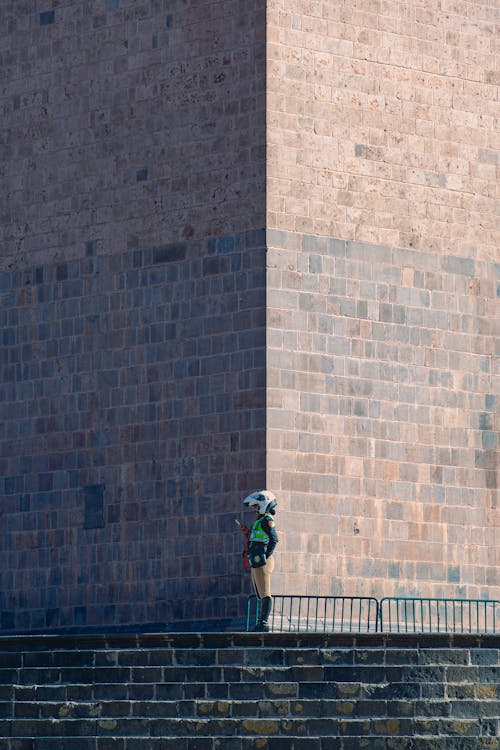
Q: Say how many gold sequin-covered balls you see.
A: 0